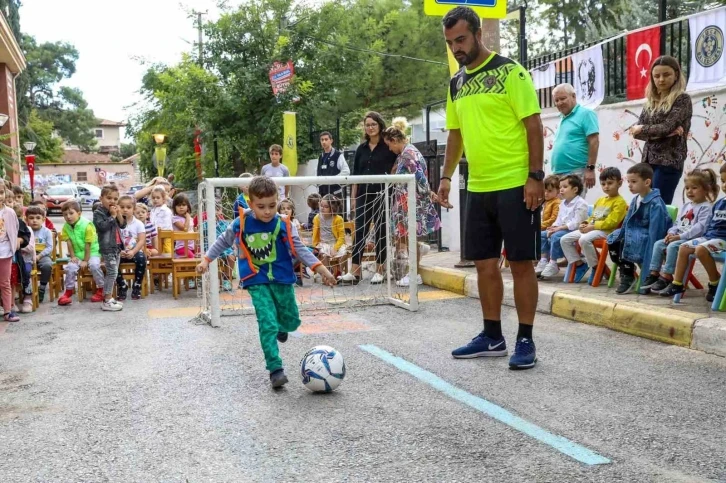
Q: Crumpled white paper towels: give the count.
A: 0